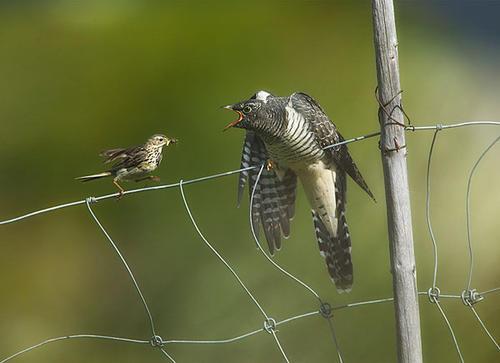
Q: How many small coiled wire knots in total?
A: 5